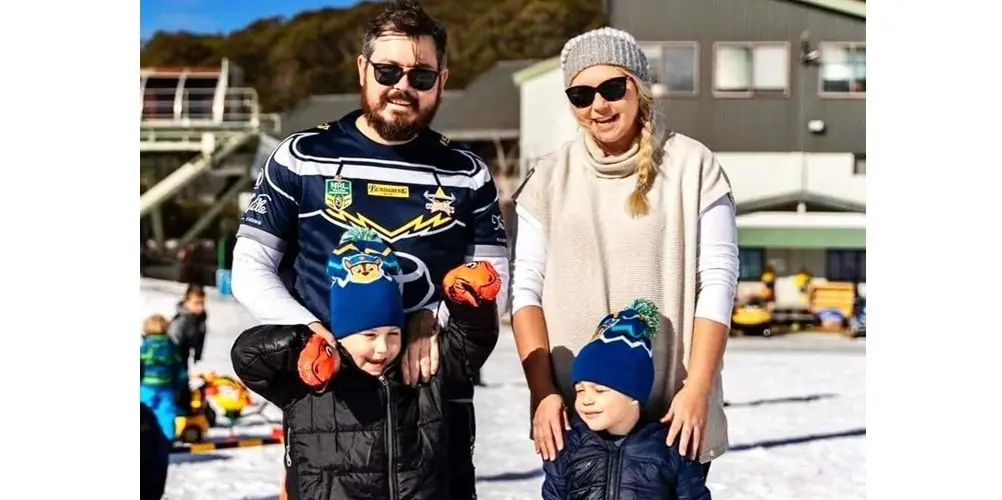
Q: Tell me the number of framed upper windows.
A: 3